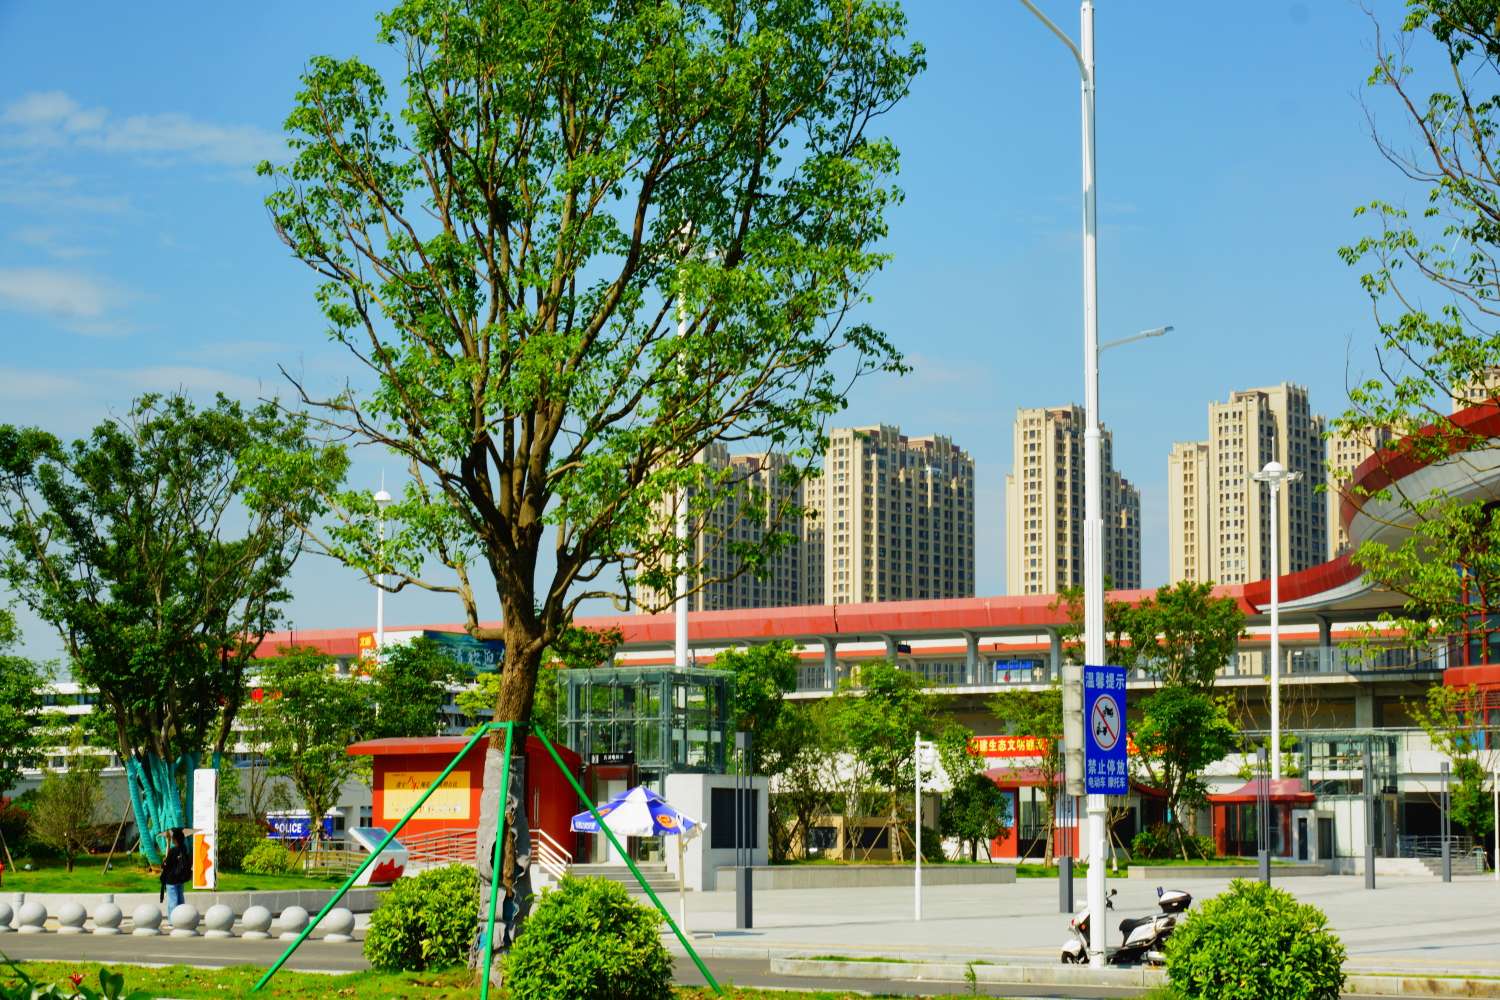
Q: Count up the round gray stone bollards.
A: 10